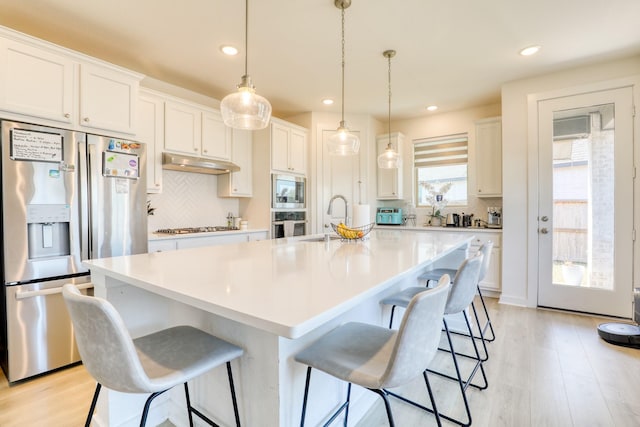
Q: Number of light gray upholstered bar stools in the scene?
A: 4